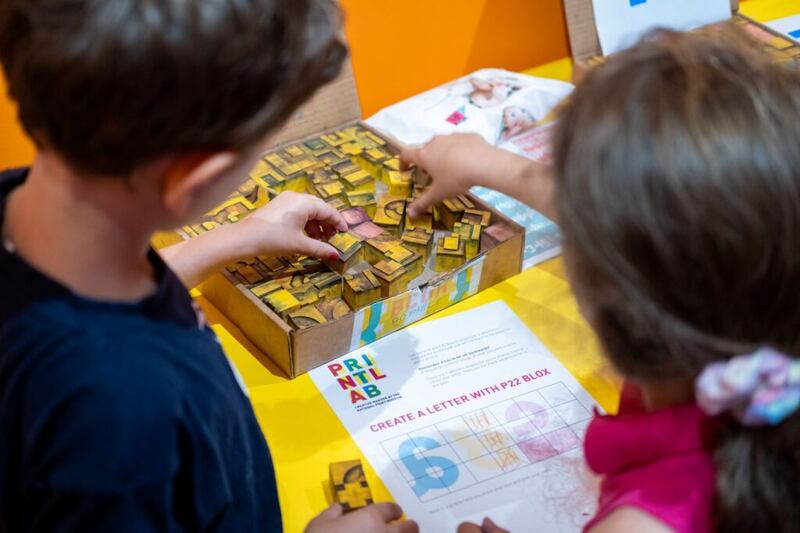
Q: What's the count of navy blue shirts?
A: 1